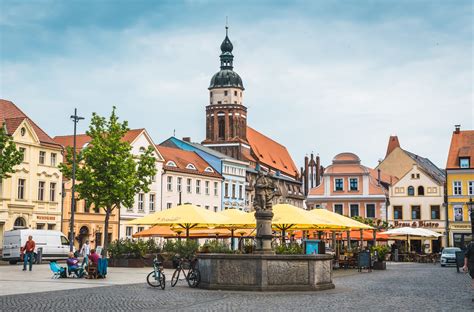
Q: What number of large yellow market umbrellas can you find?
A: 4